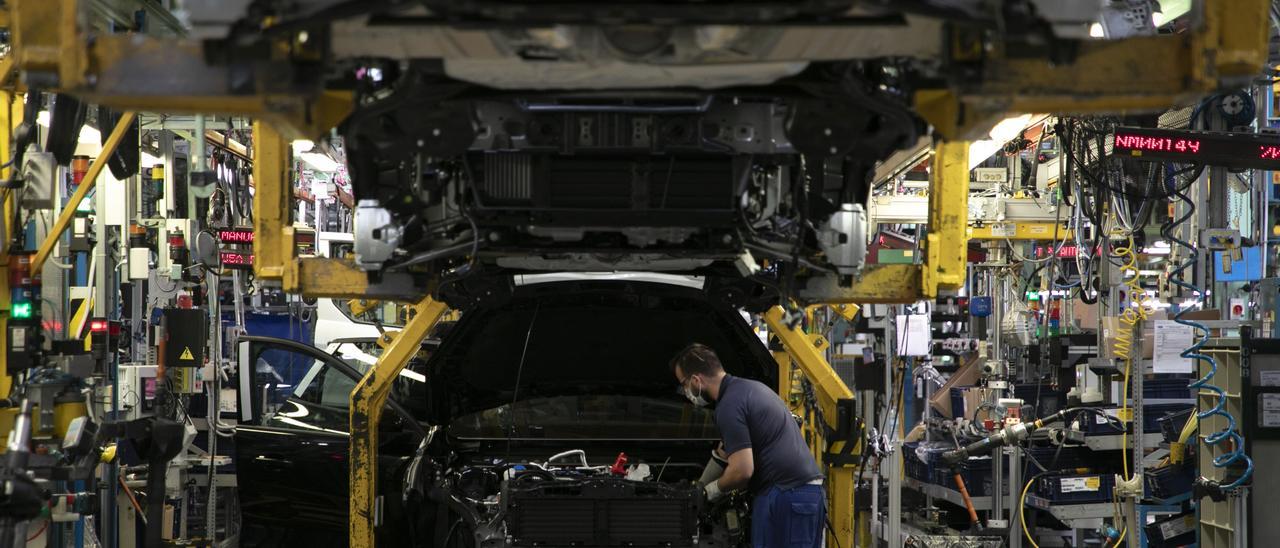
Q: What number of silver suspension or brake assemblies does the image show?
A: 2